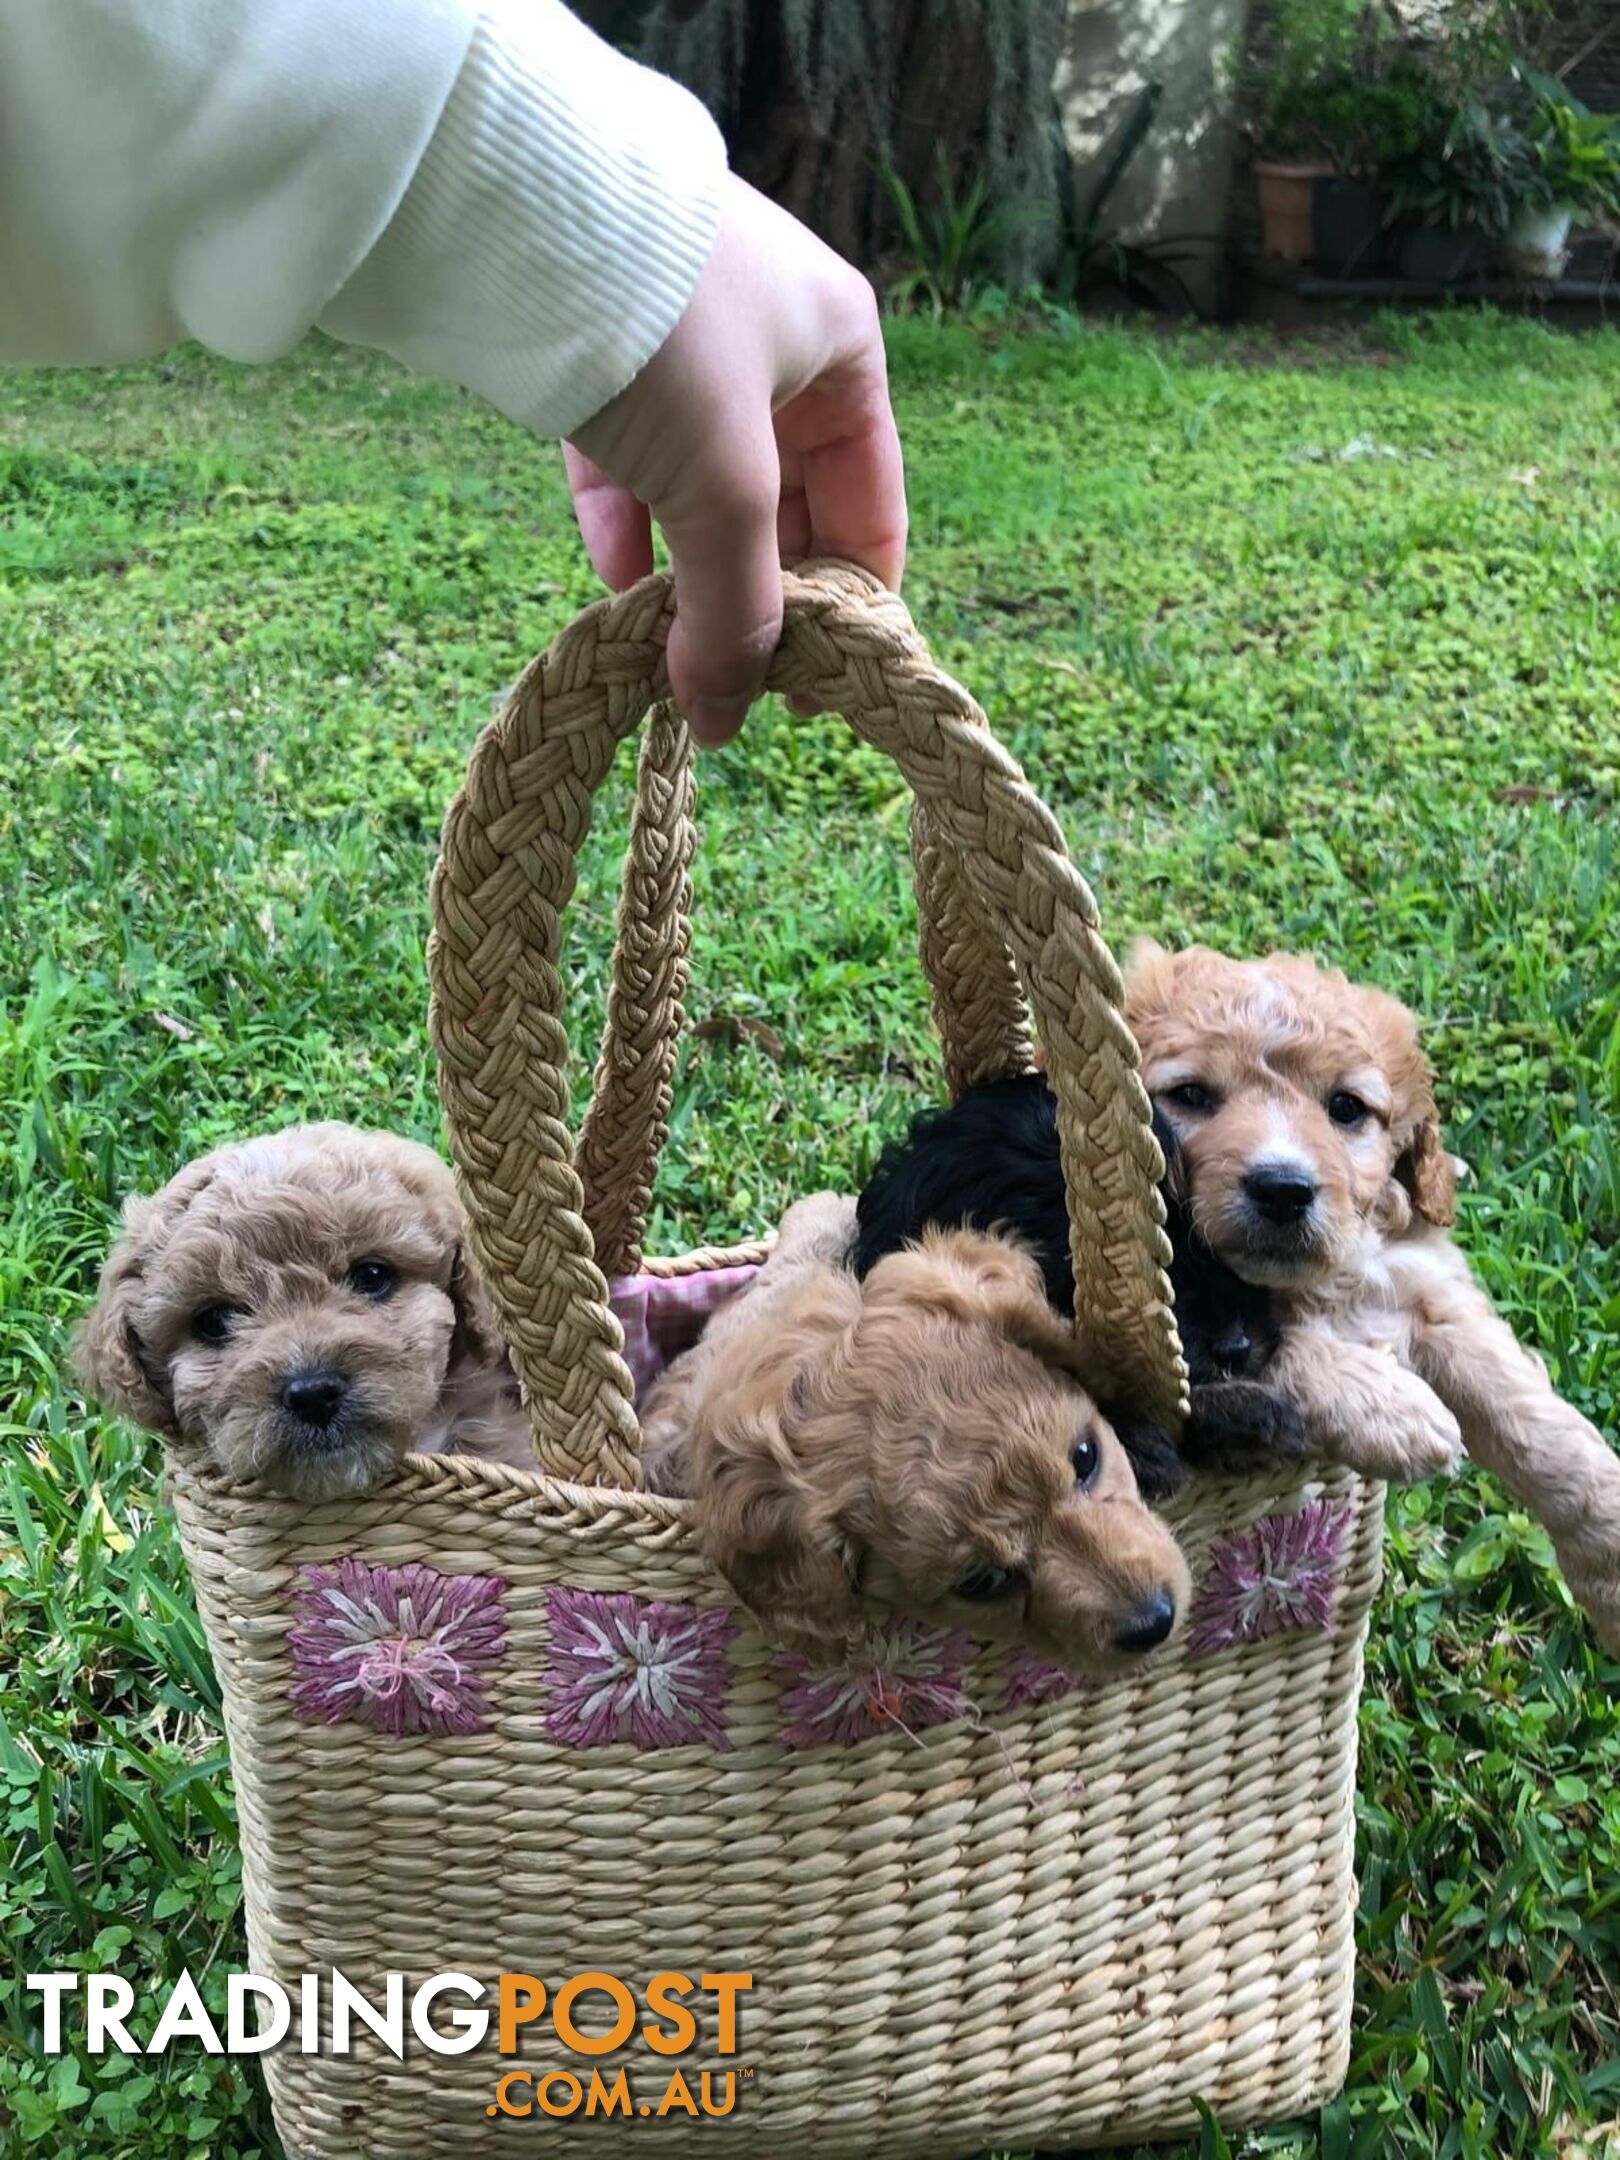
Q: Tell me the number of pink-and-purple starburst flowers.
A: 5